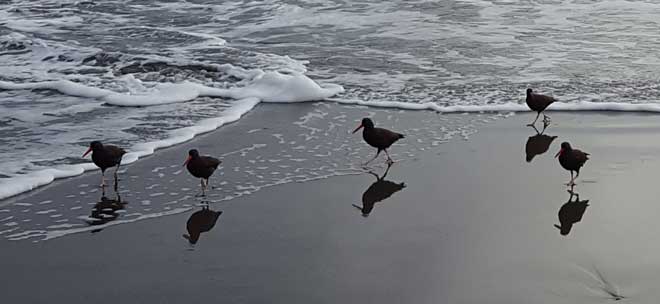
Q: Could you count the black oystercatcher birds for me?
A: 5